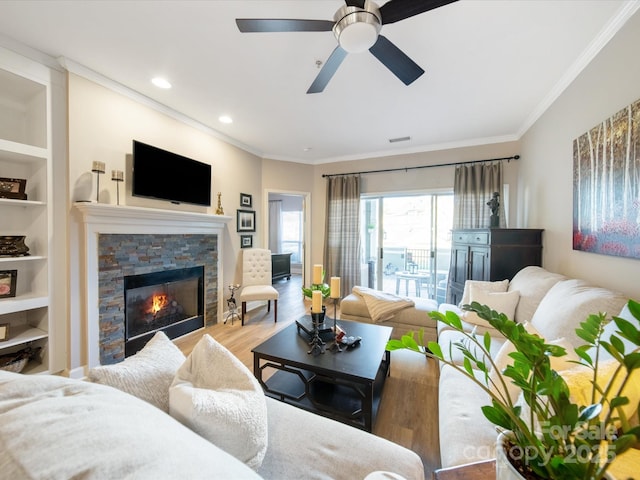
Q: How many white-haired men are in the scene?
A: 0